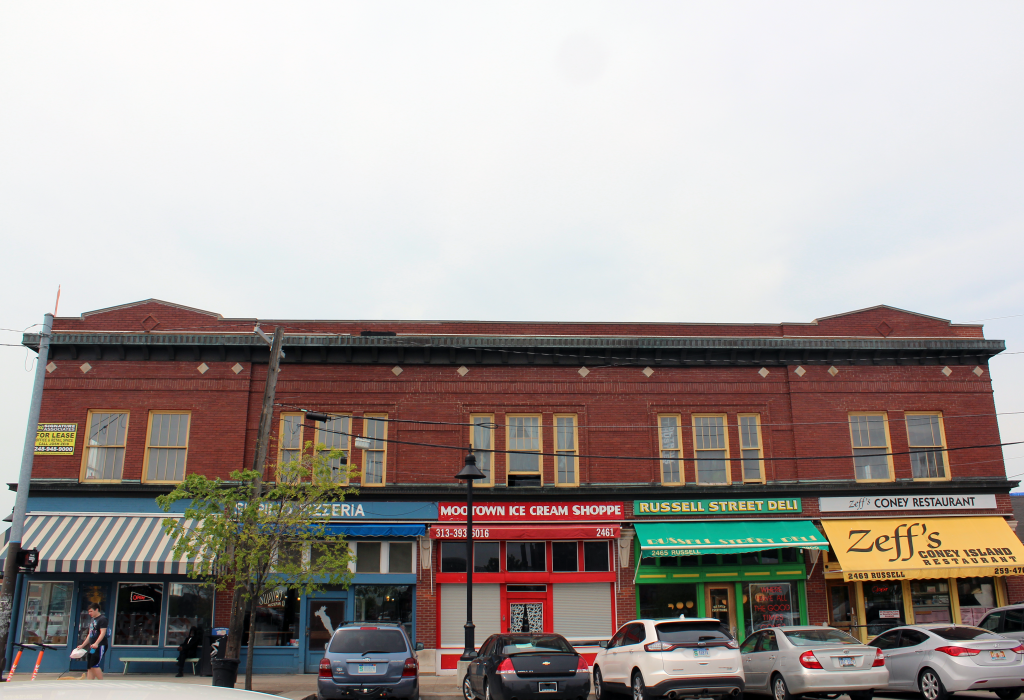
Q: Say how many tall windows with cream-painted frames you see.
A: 13